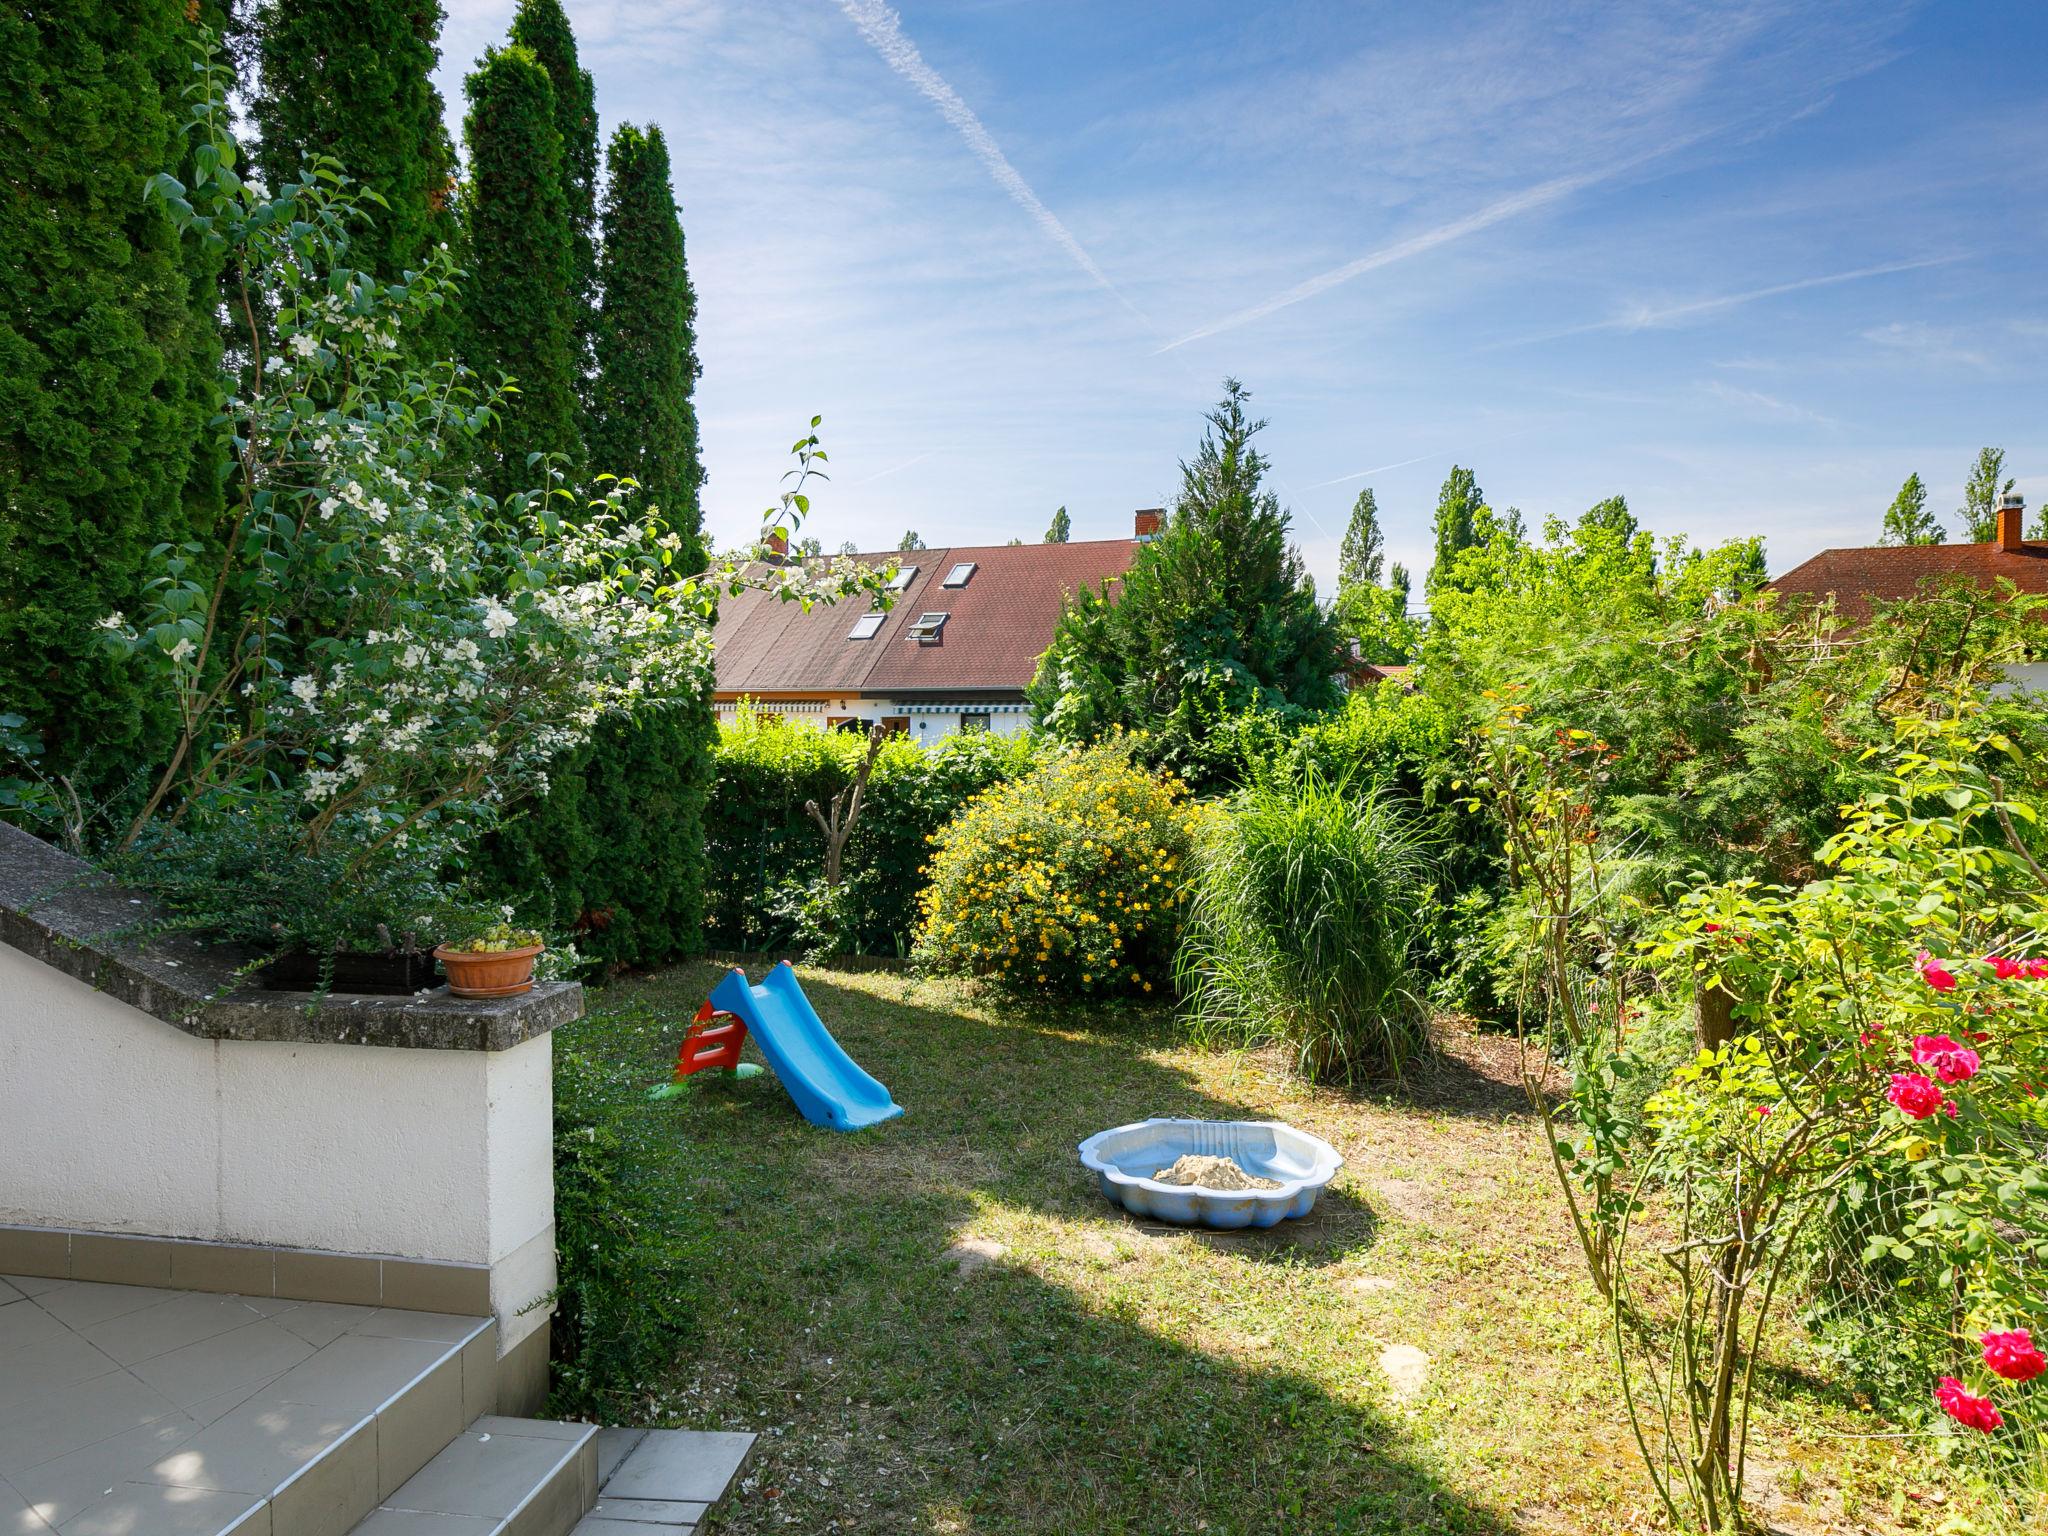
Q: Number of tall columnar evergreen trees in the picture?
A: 5